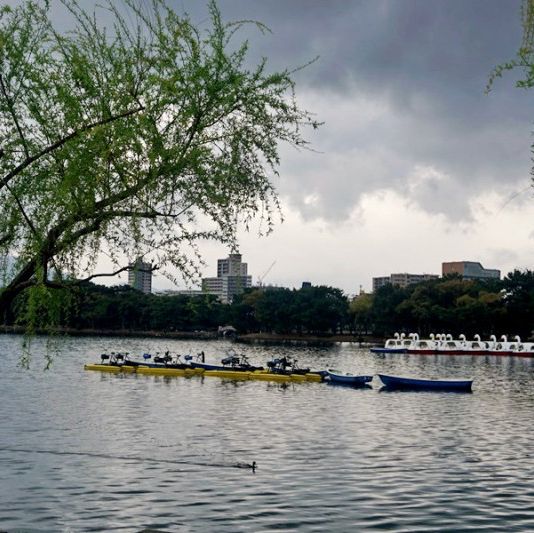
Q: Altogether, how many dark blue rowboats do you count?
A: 2